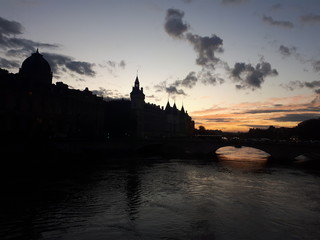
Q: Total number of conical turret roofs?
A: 3